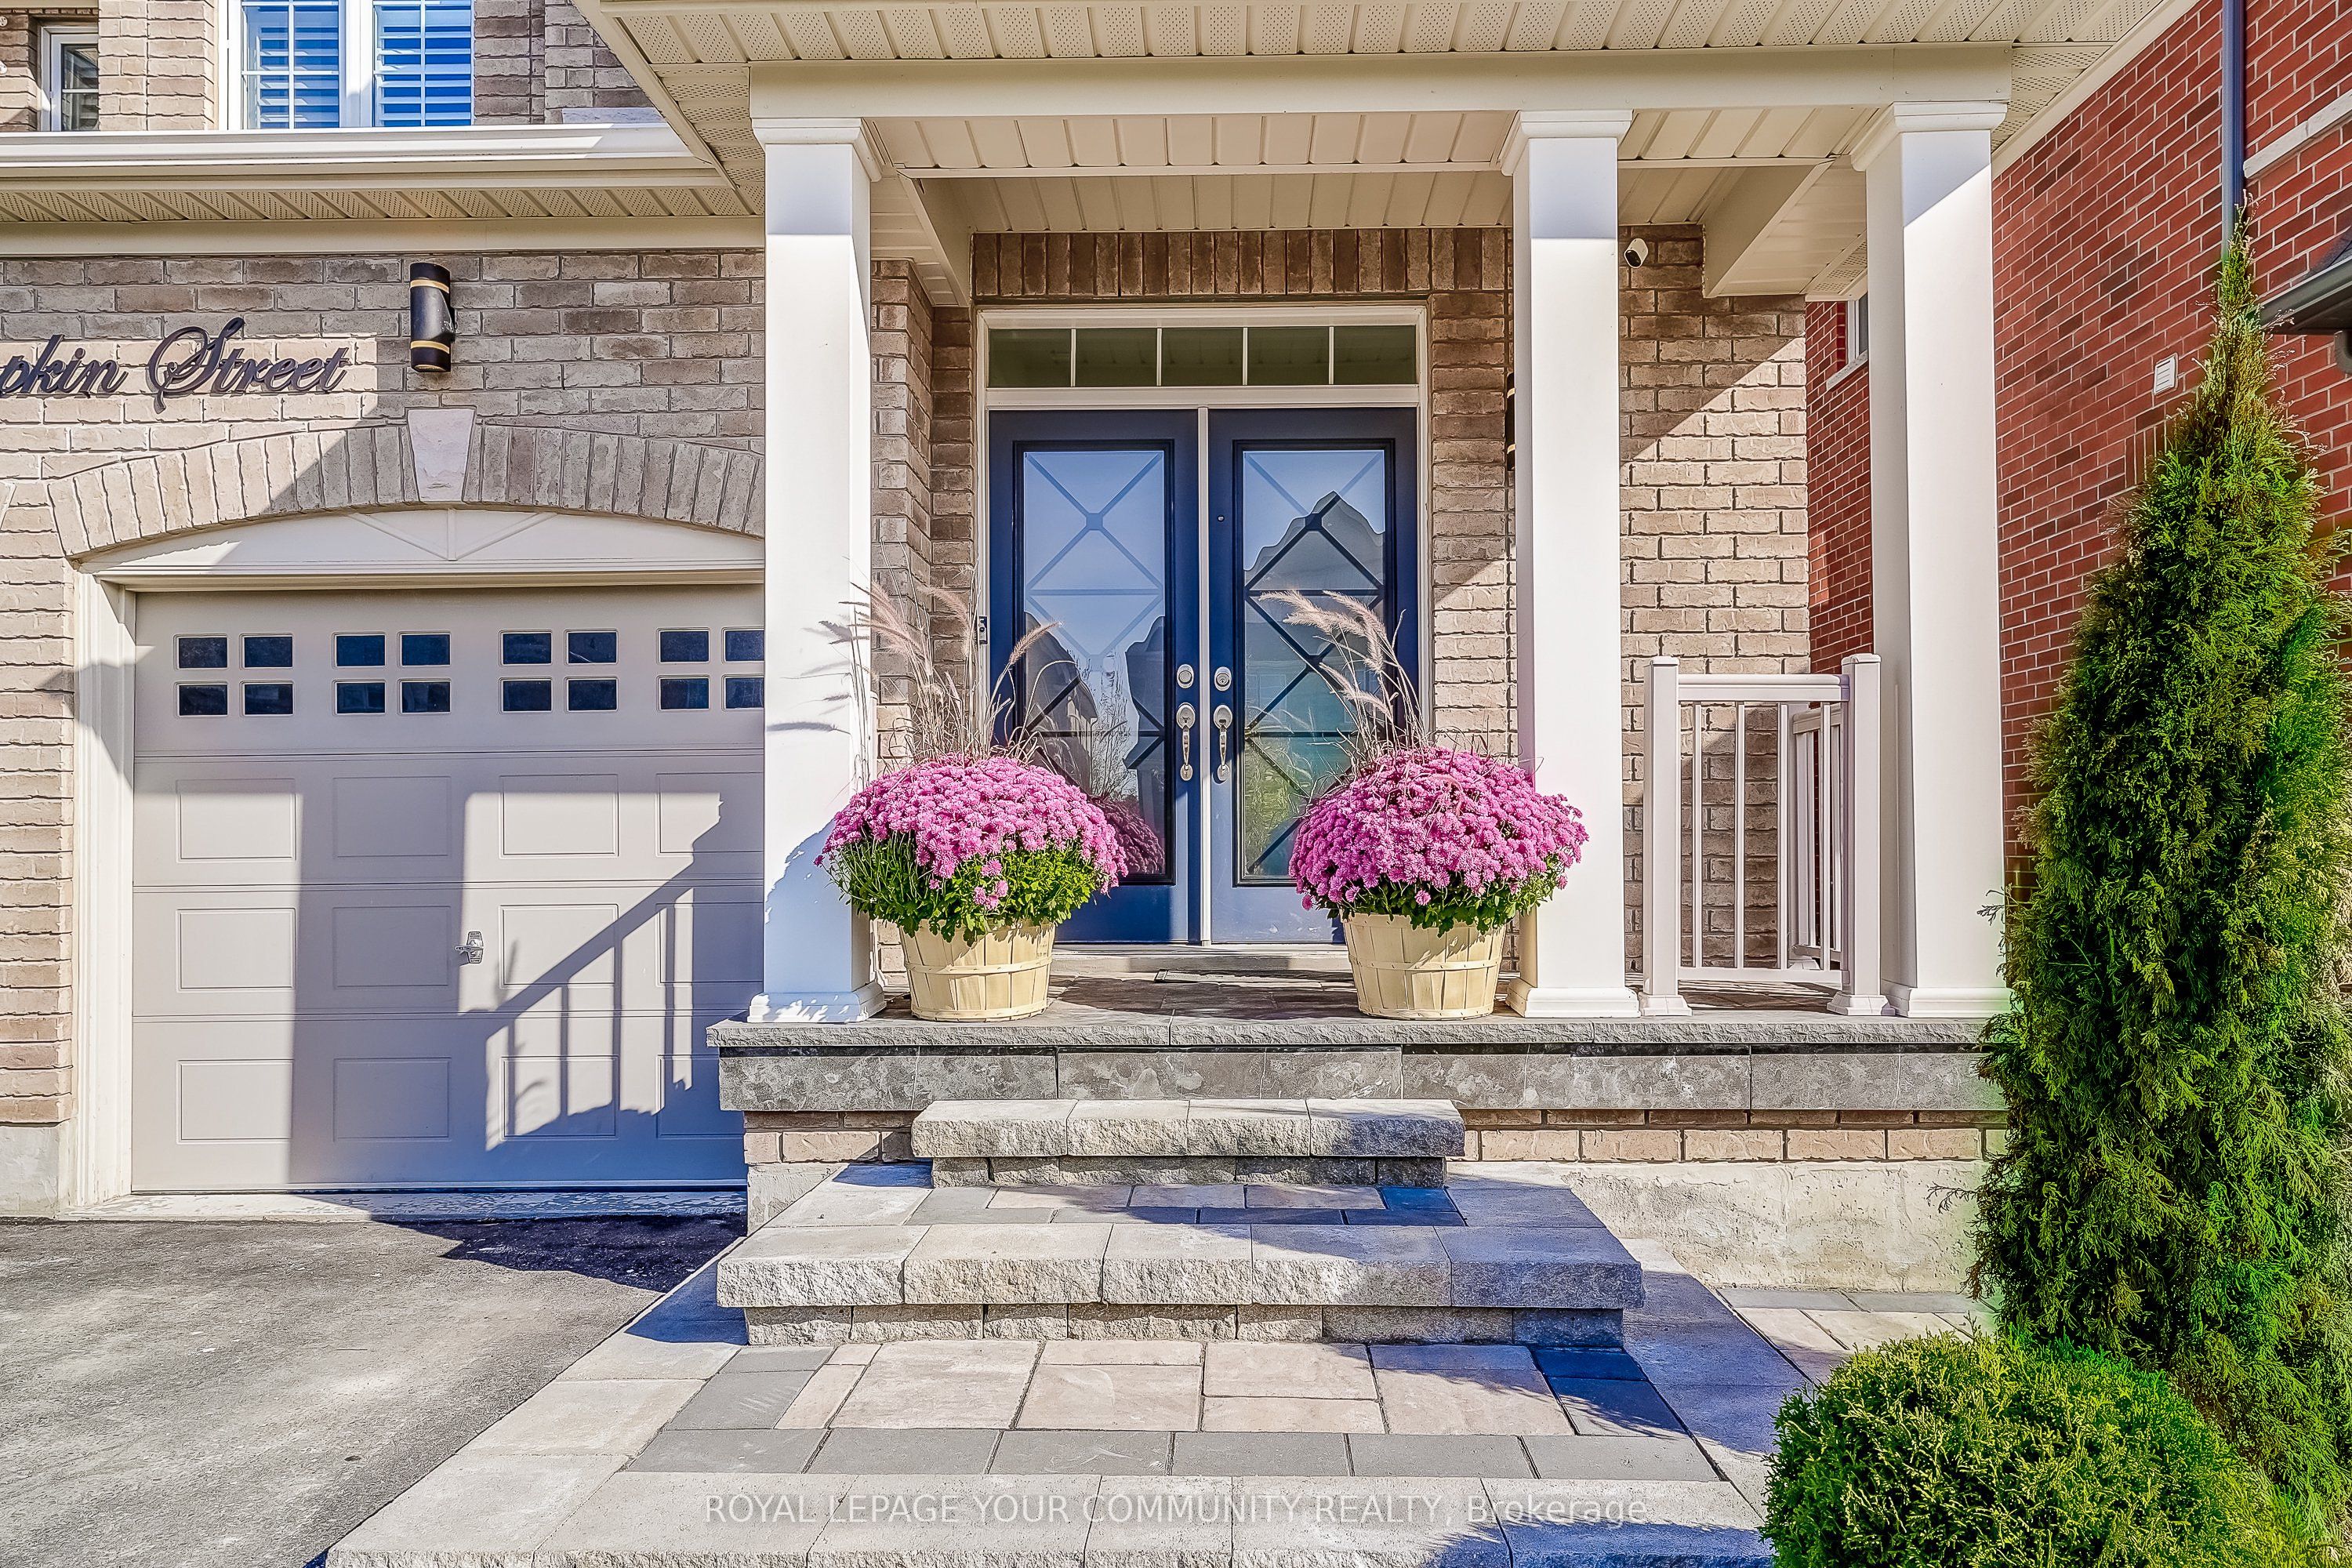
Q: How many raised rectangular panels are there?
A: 12